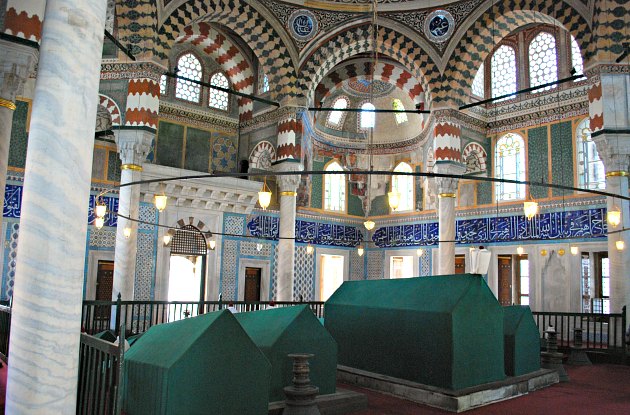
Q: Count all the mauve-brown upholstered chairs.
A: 0